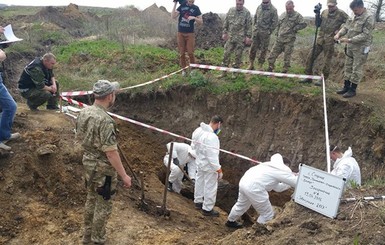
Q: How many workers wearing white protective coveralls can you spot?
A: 4